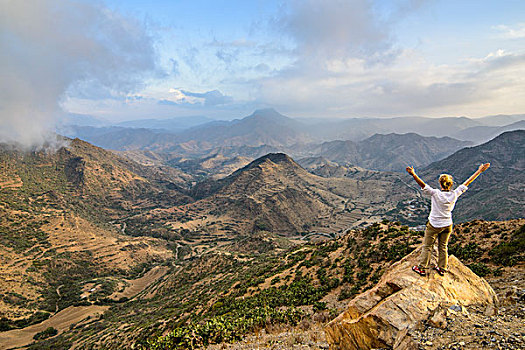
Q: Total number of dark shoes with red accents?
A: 2